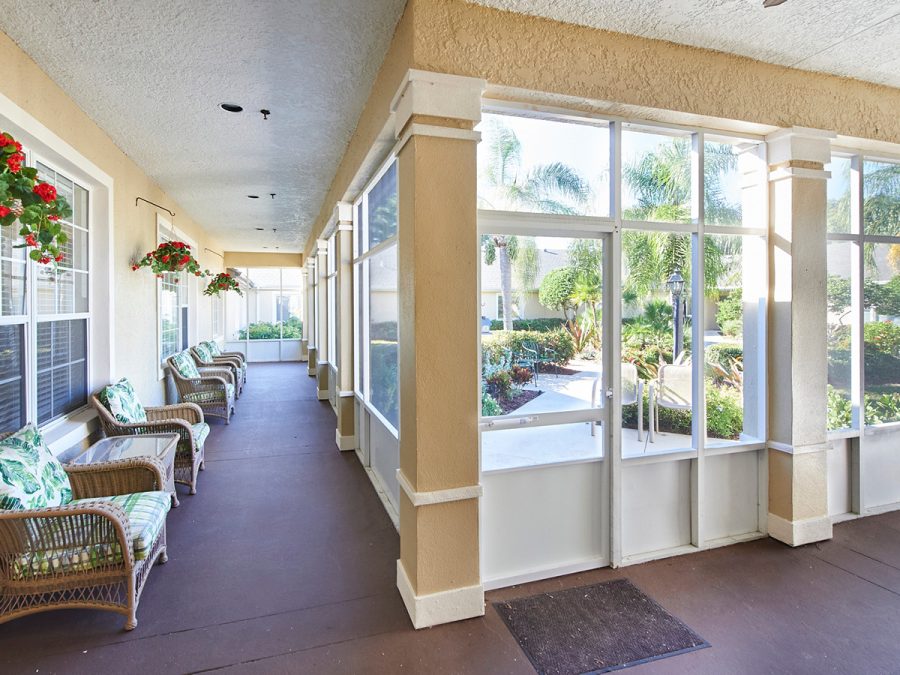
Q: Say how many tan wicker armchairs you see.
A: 5